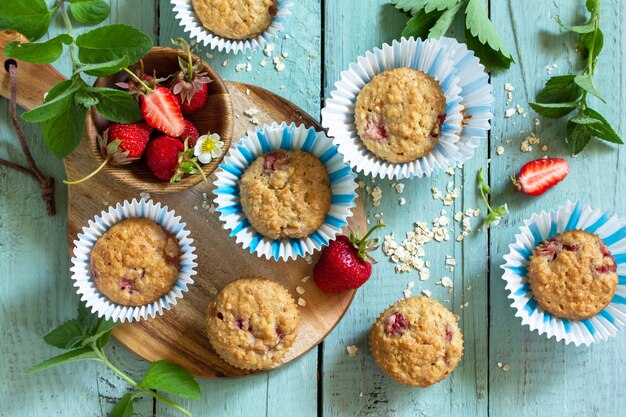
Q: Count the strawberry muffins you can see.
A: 7